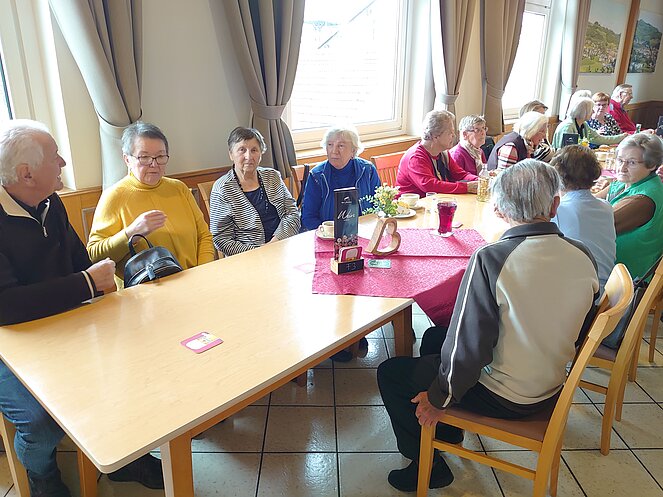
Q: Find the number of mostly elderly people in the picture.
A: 15